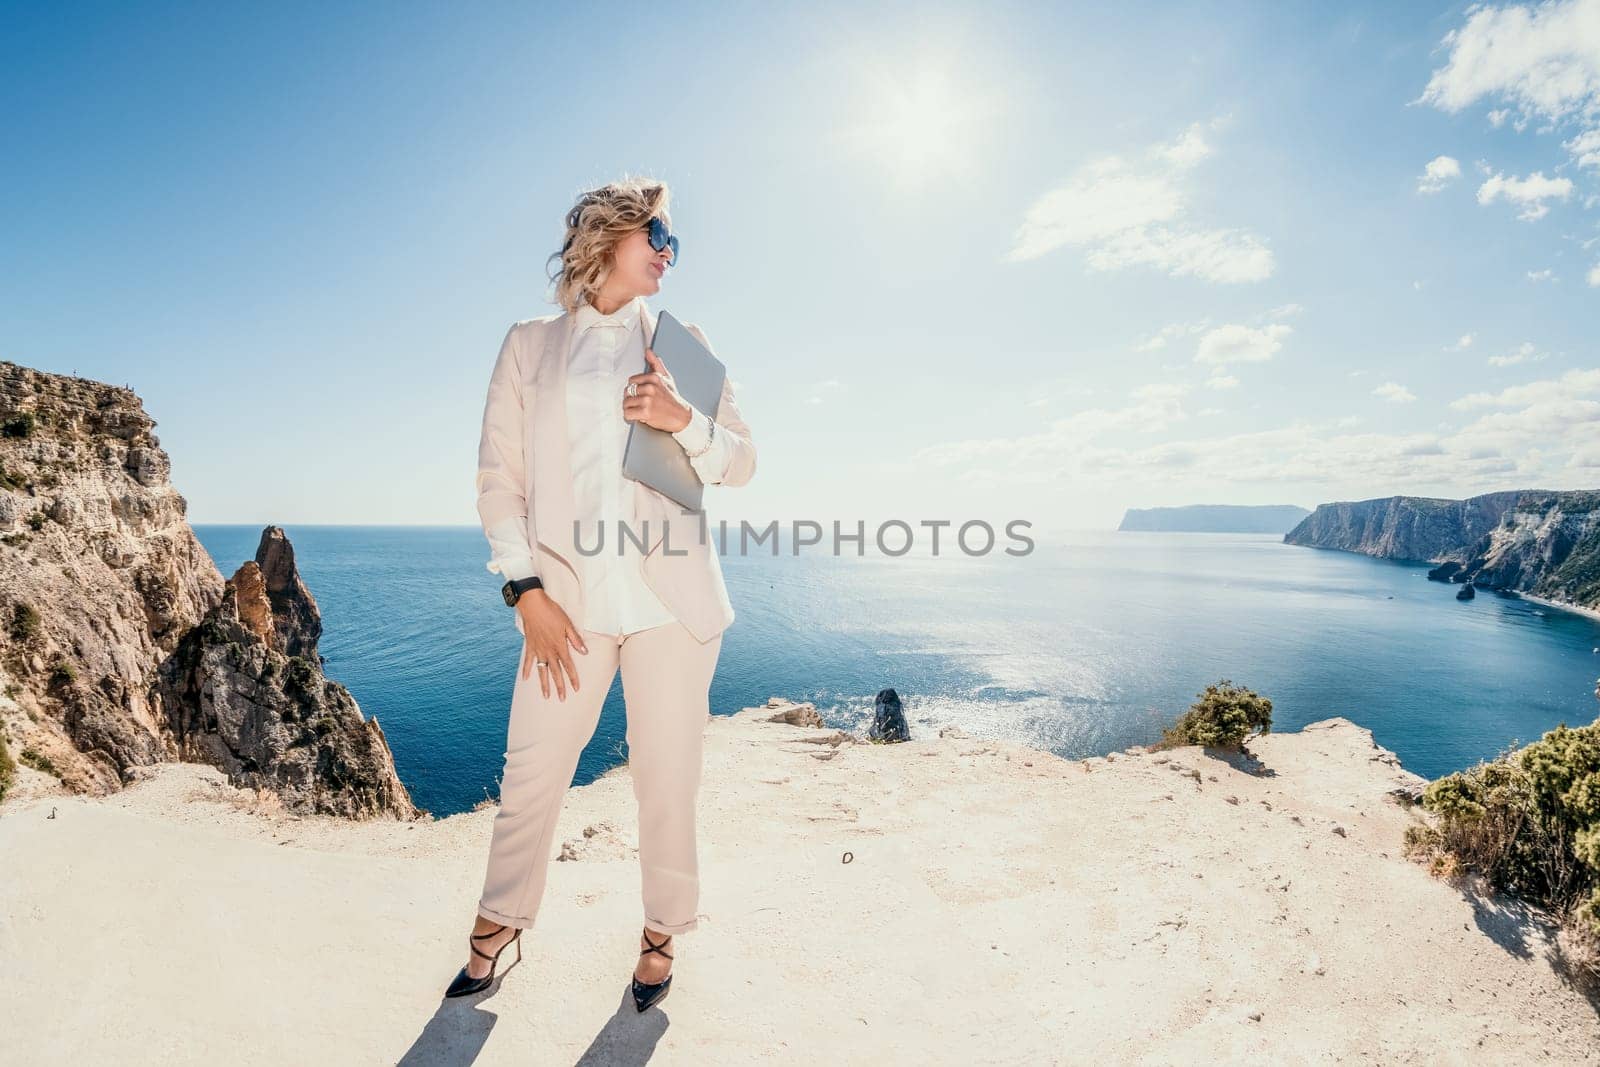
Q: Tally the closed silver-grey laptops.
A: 1